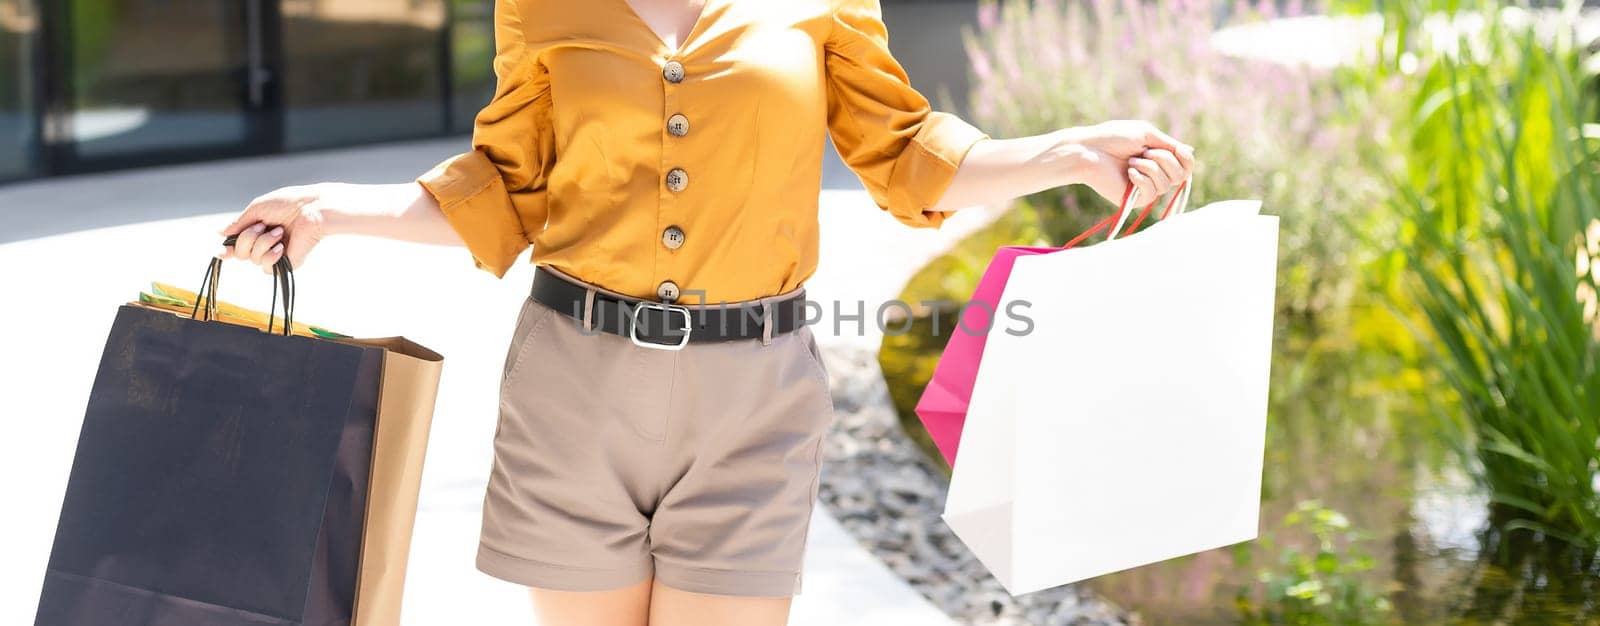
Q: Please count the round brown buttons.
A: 5